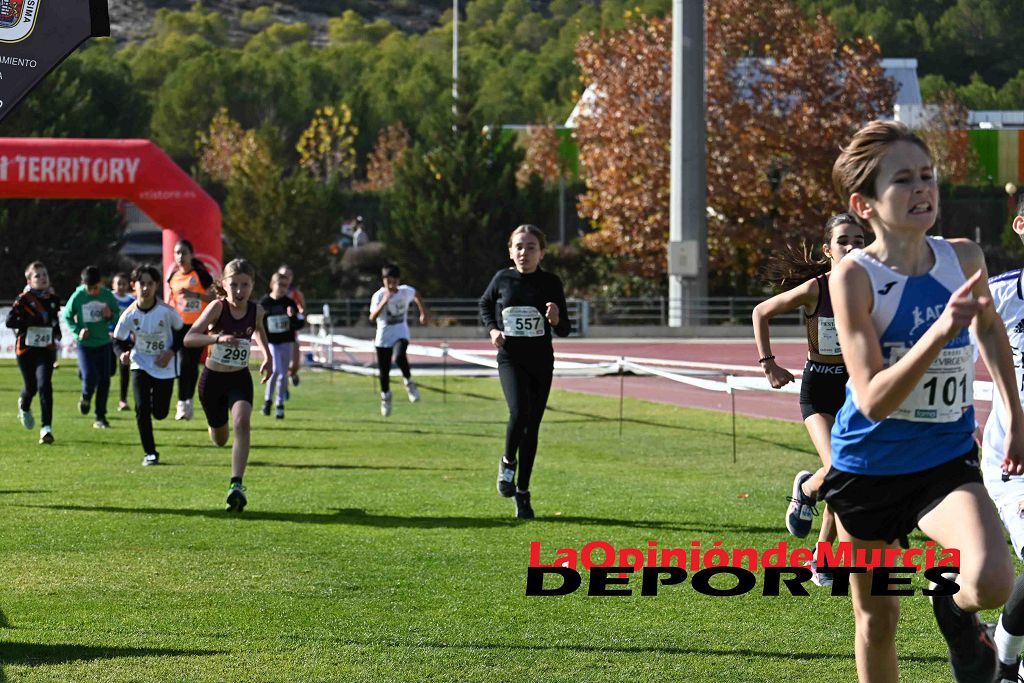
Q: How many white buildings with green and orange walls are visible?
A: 1